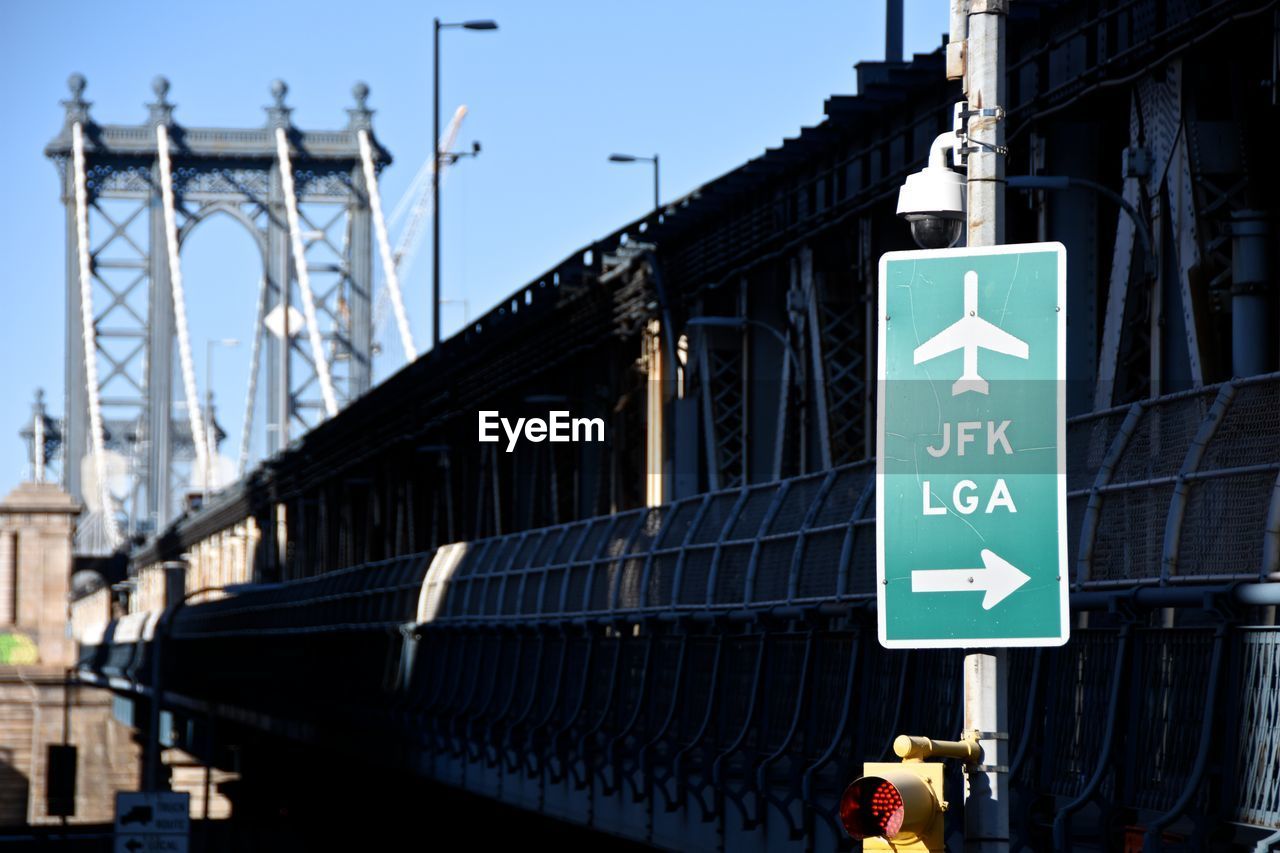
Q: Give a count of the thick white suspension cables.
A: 4